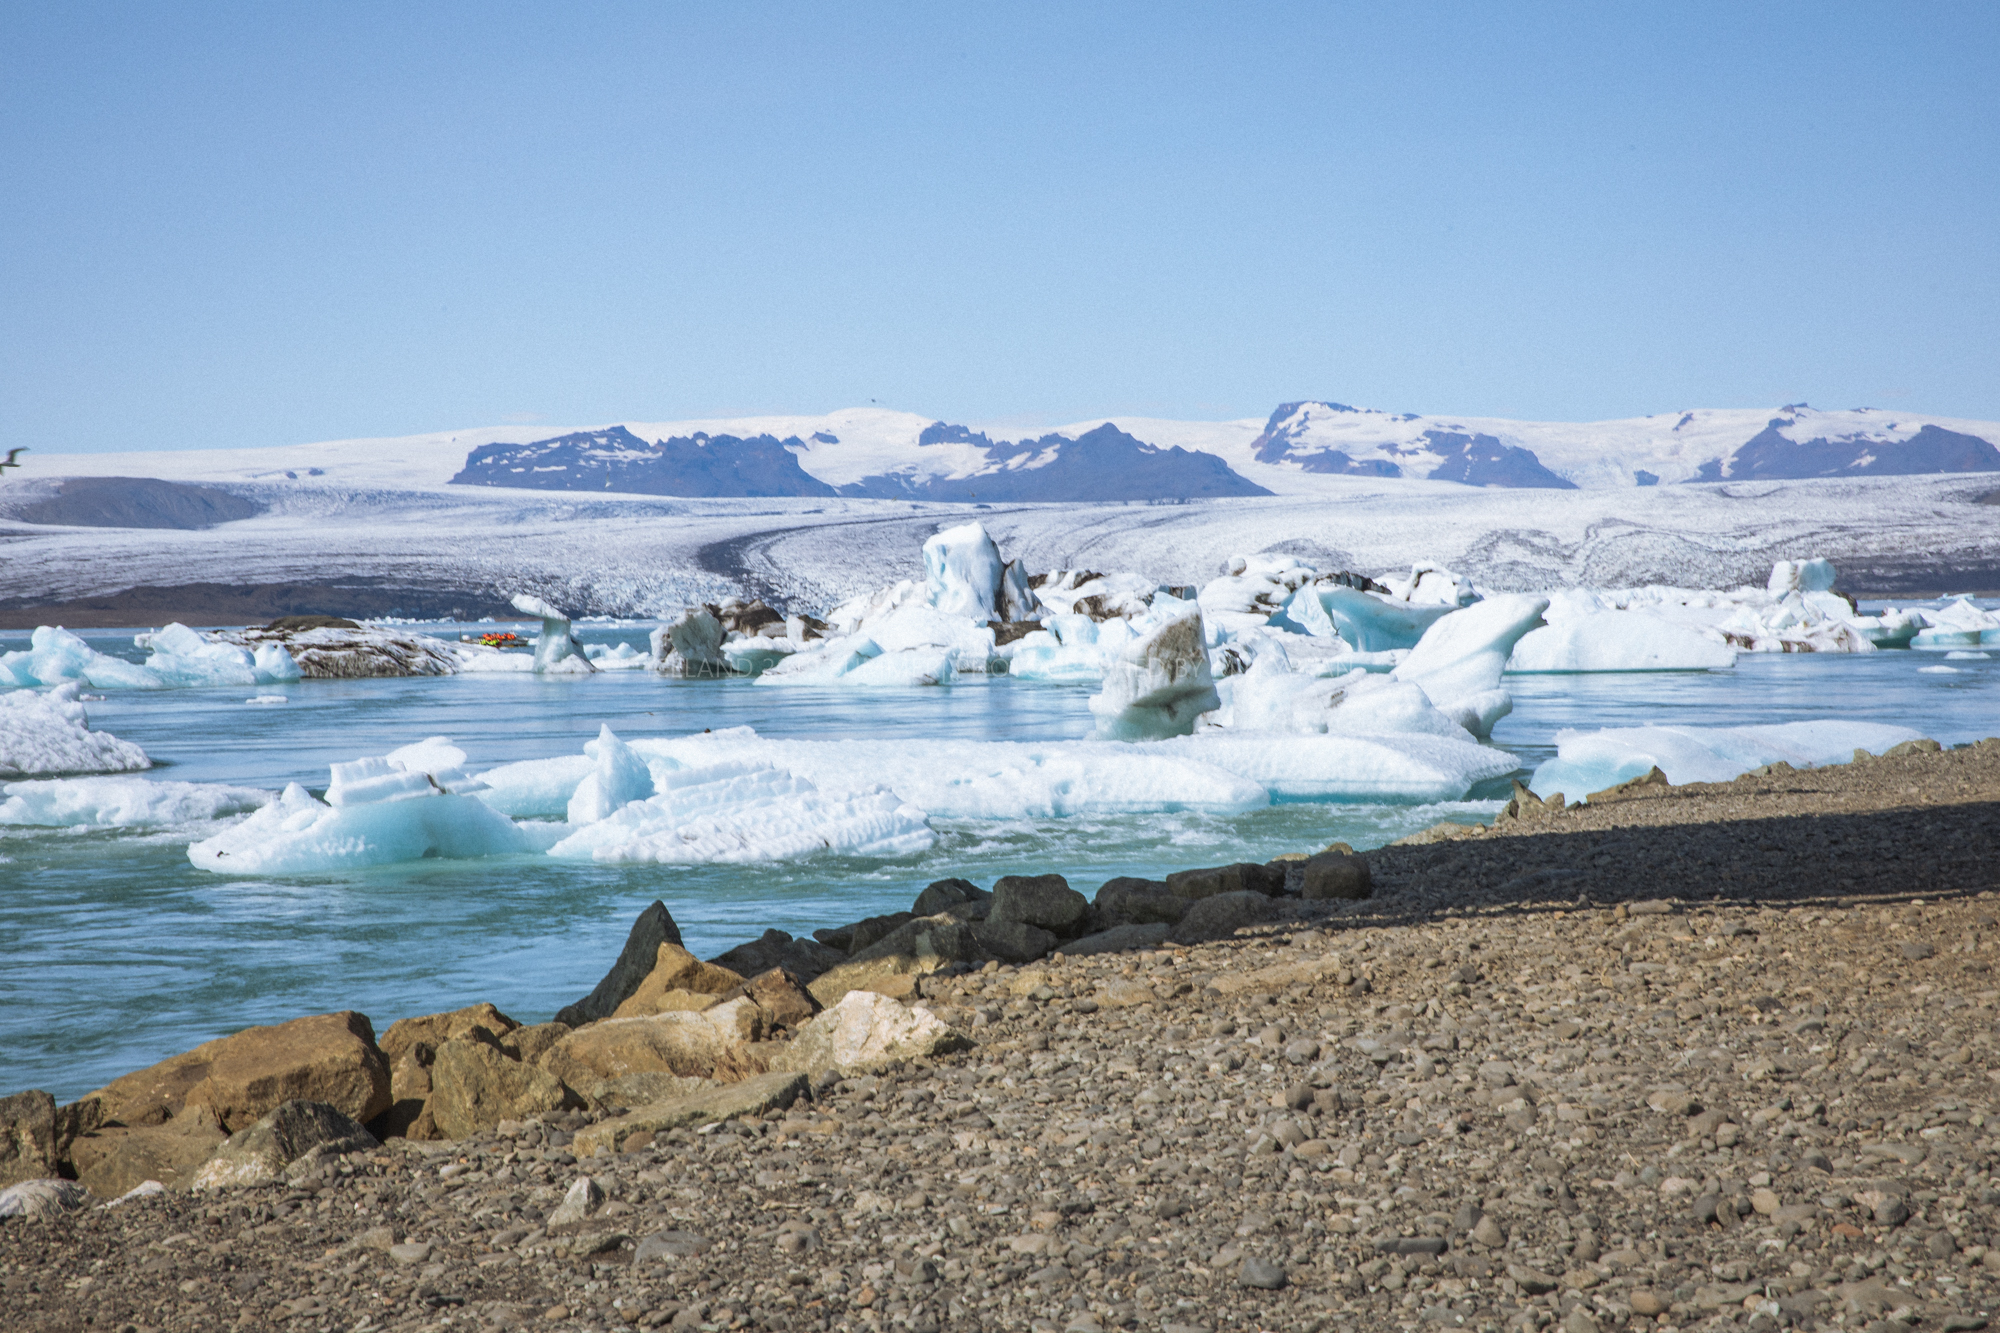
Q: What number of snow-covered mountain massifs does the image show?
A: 4